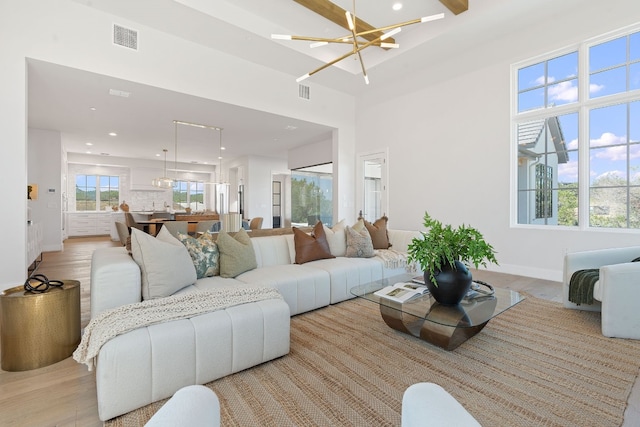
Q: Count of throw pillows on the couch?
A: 7